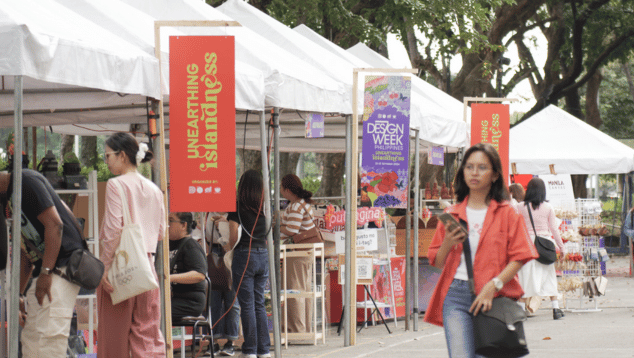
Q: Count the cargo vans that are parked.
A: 0